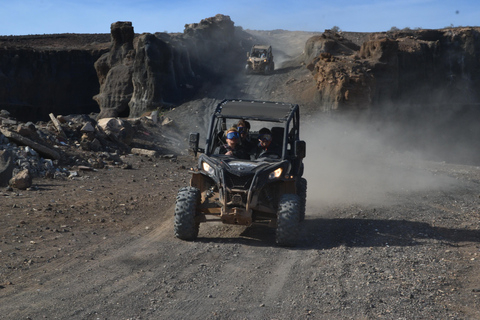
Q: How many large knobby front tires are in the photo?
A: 2